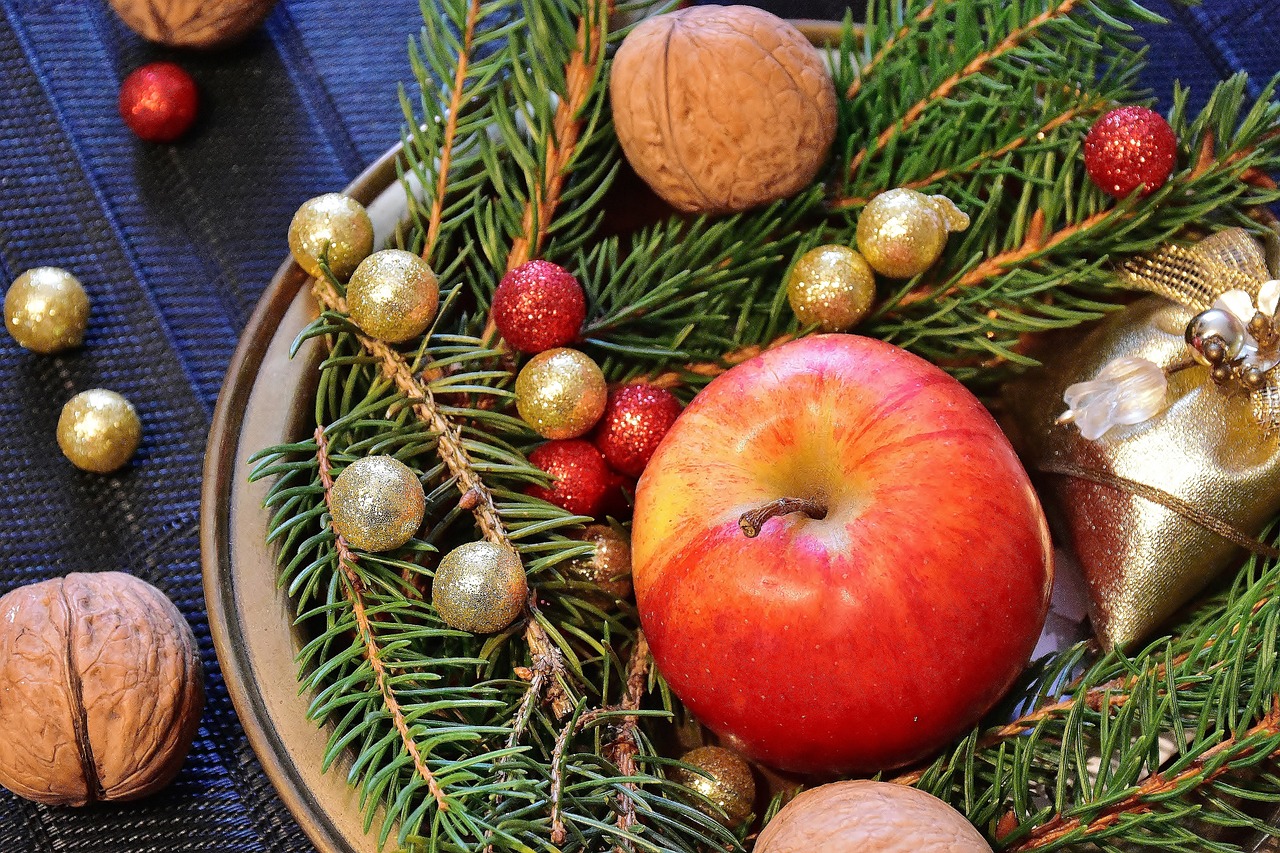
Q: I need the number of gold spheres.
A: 11